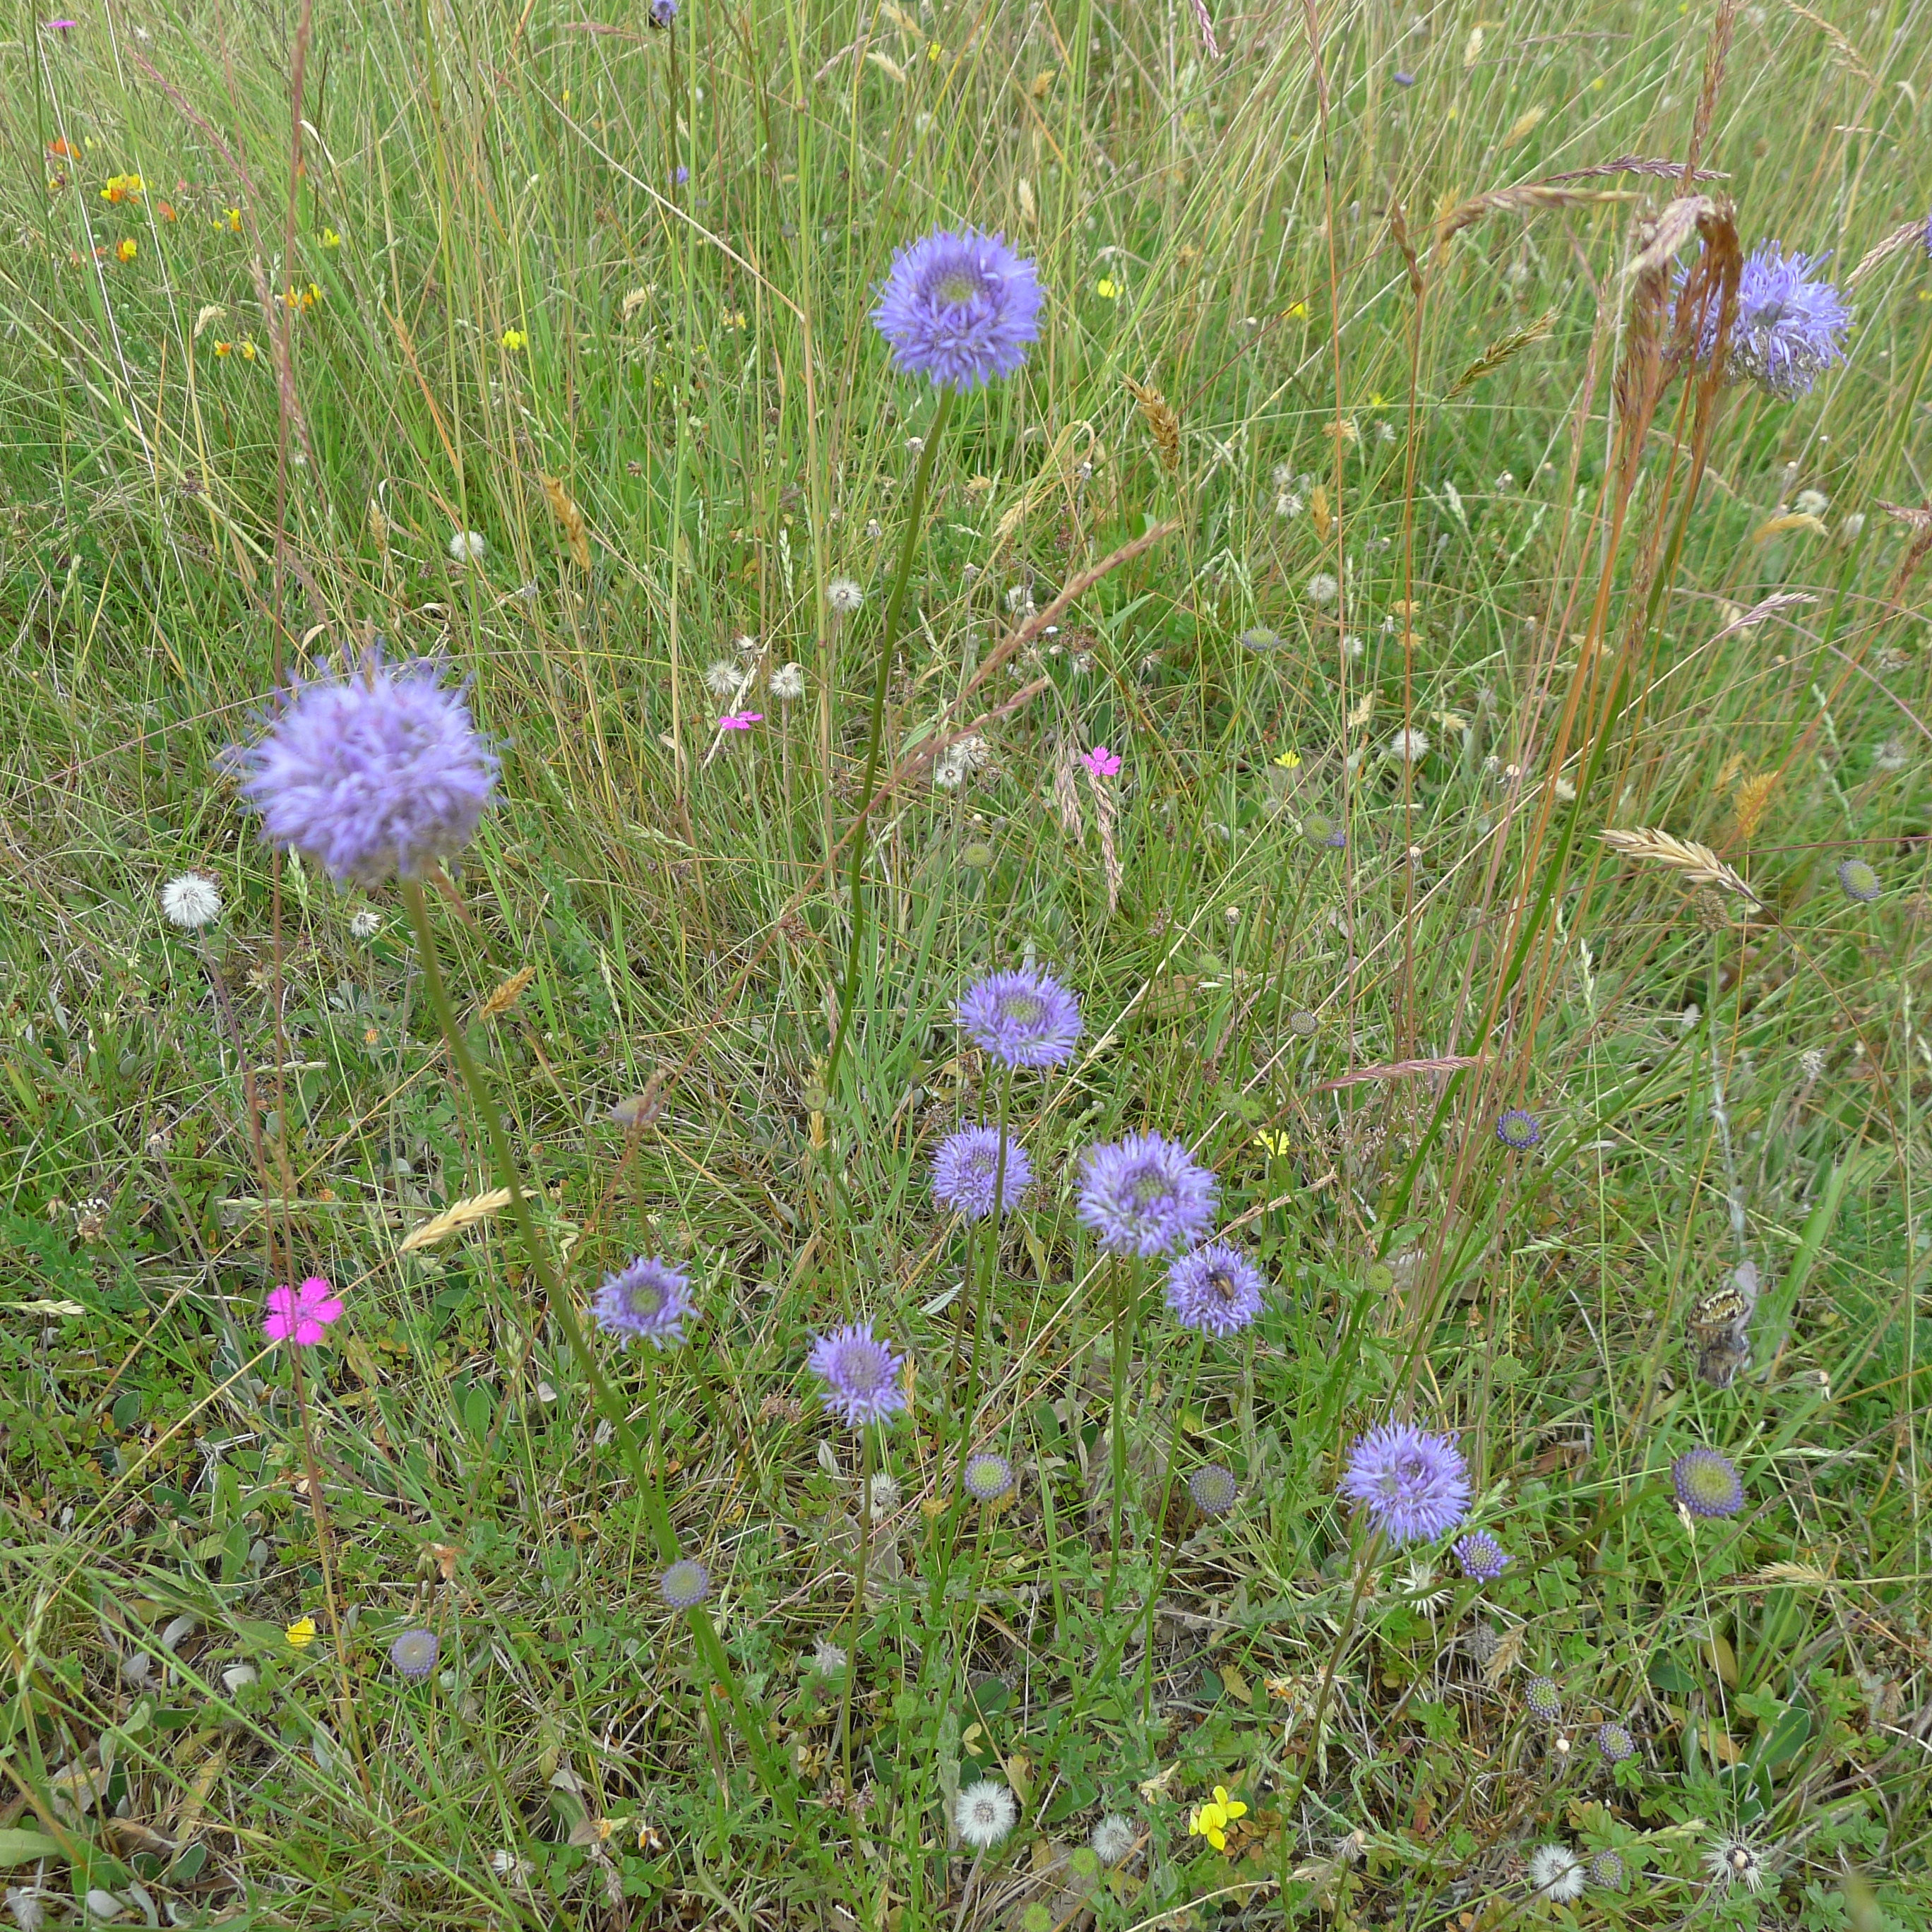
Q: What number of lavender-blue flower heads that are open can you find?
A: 10